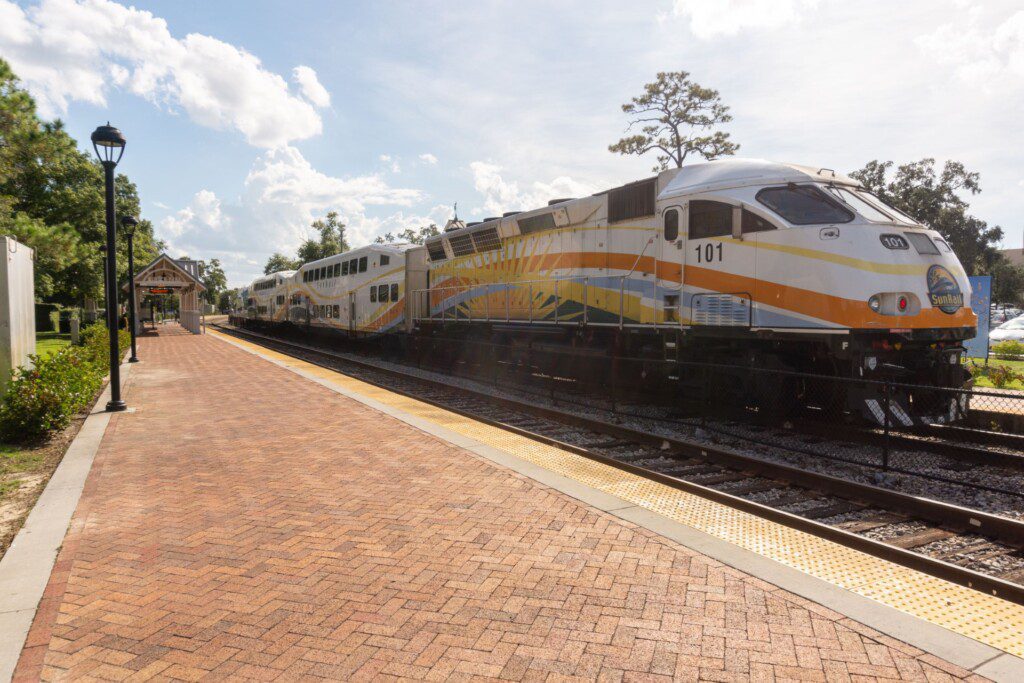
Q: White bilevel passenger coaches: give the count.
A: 2